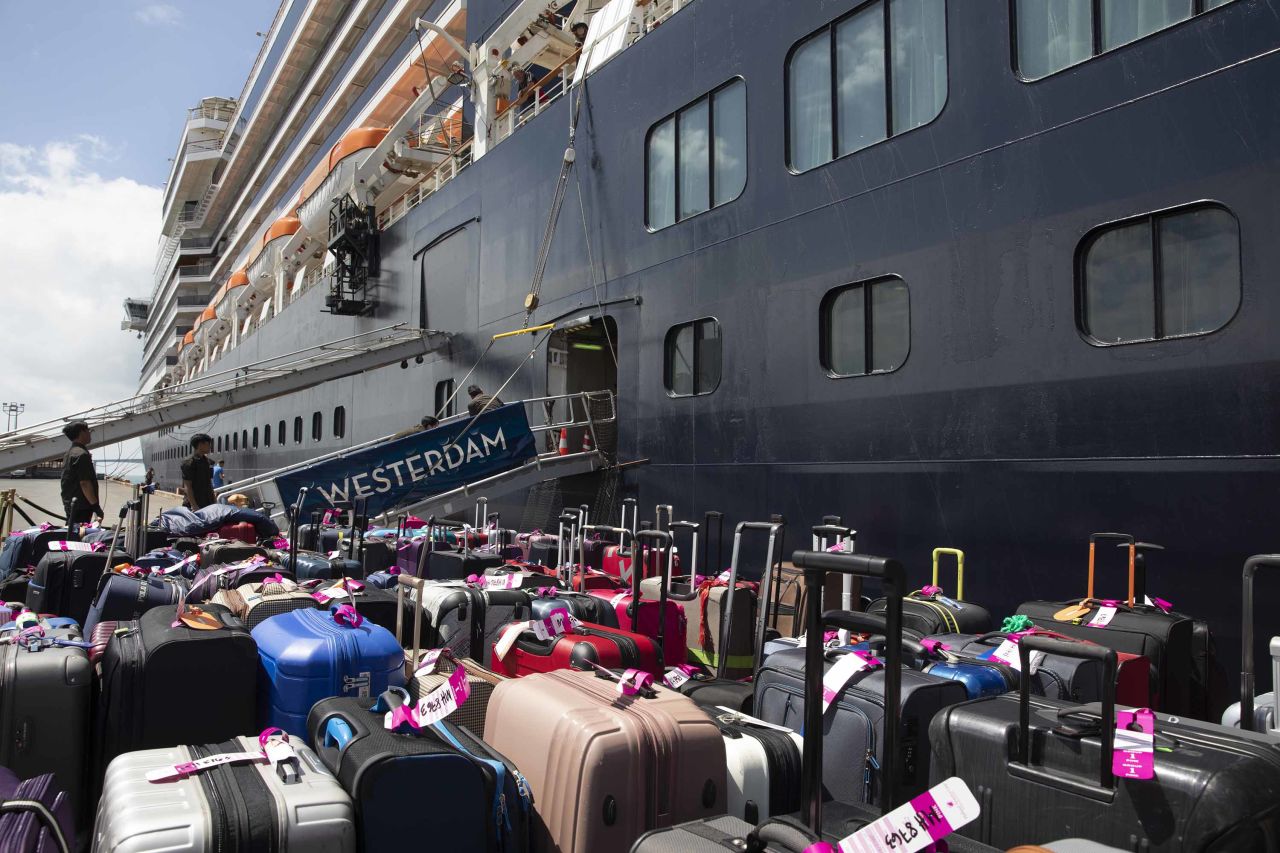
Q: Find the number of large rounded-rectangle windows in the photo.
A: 6